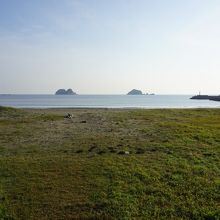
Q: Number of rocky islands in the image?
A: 2